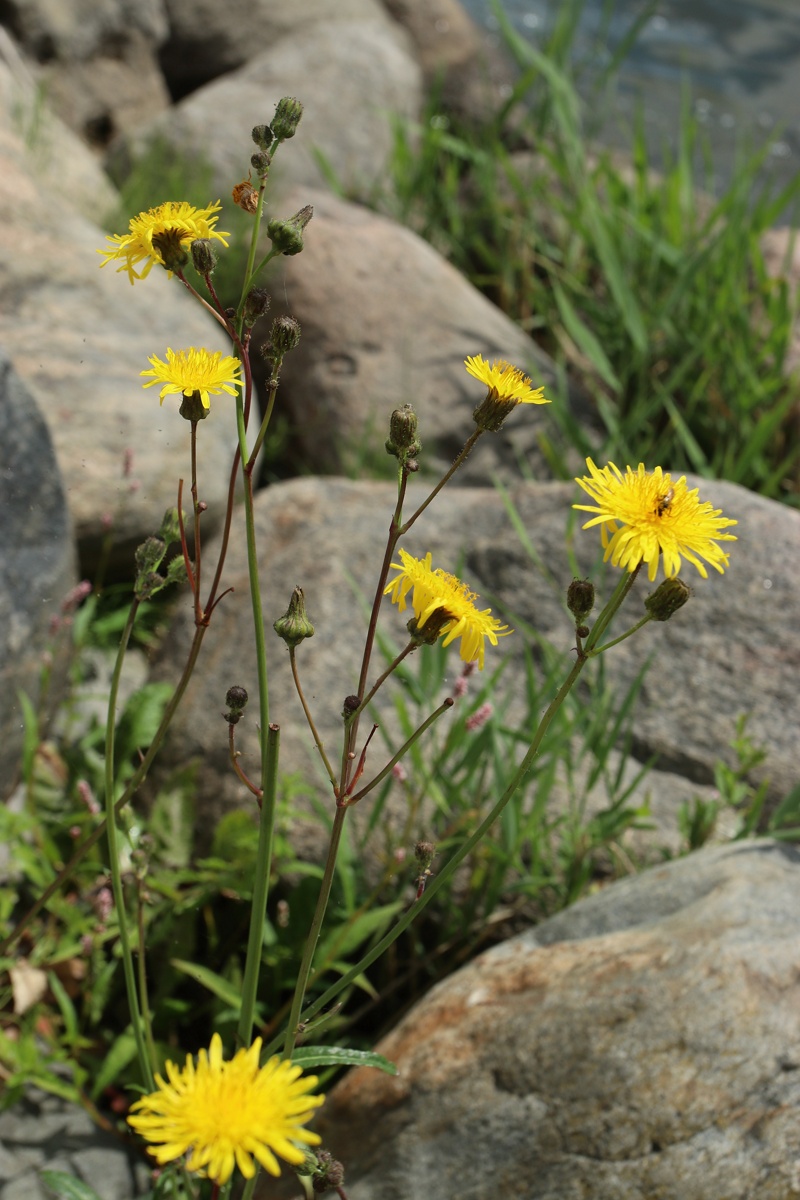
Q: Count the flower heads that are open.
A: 6